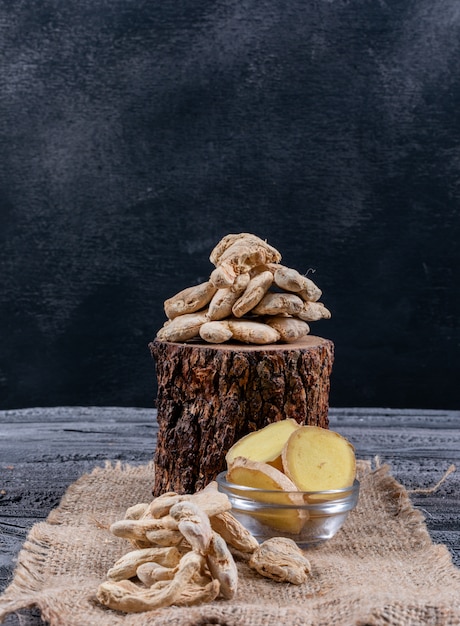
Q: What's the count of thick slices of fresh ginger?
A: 3